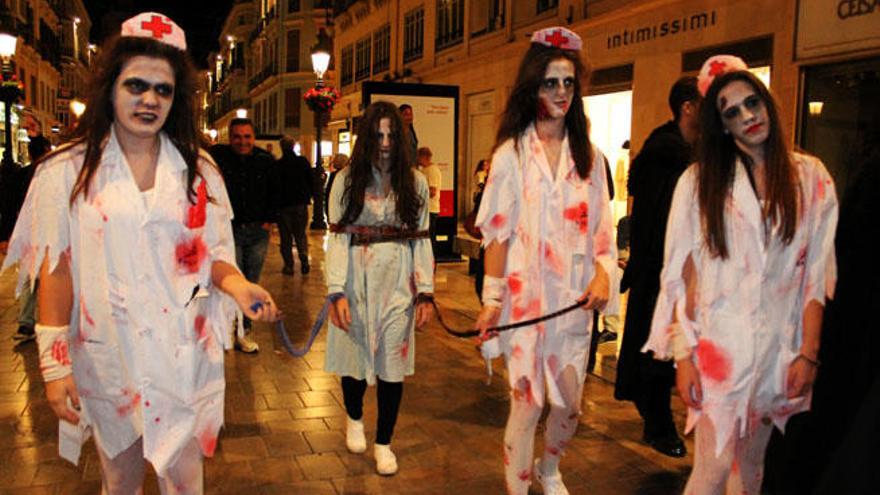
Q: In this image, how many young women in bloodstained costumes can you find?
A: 4